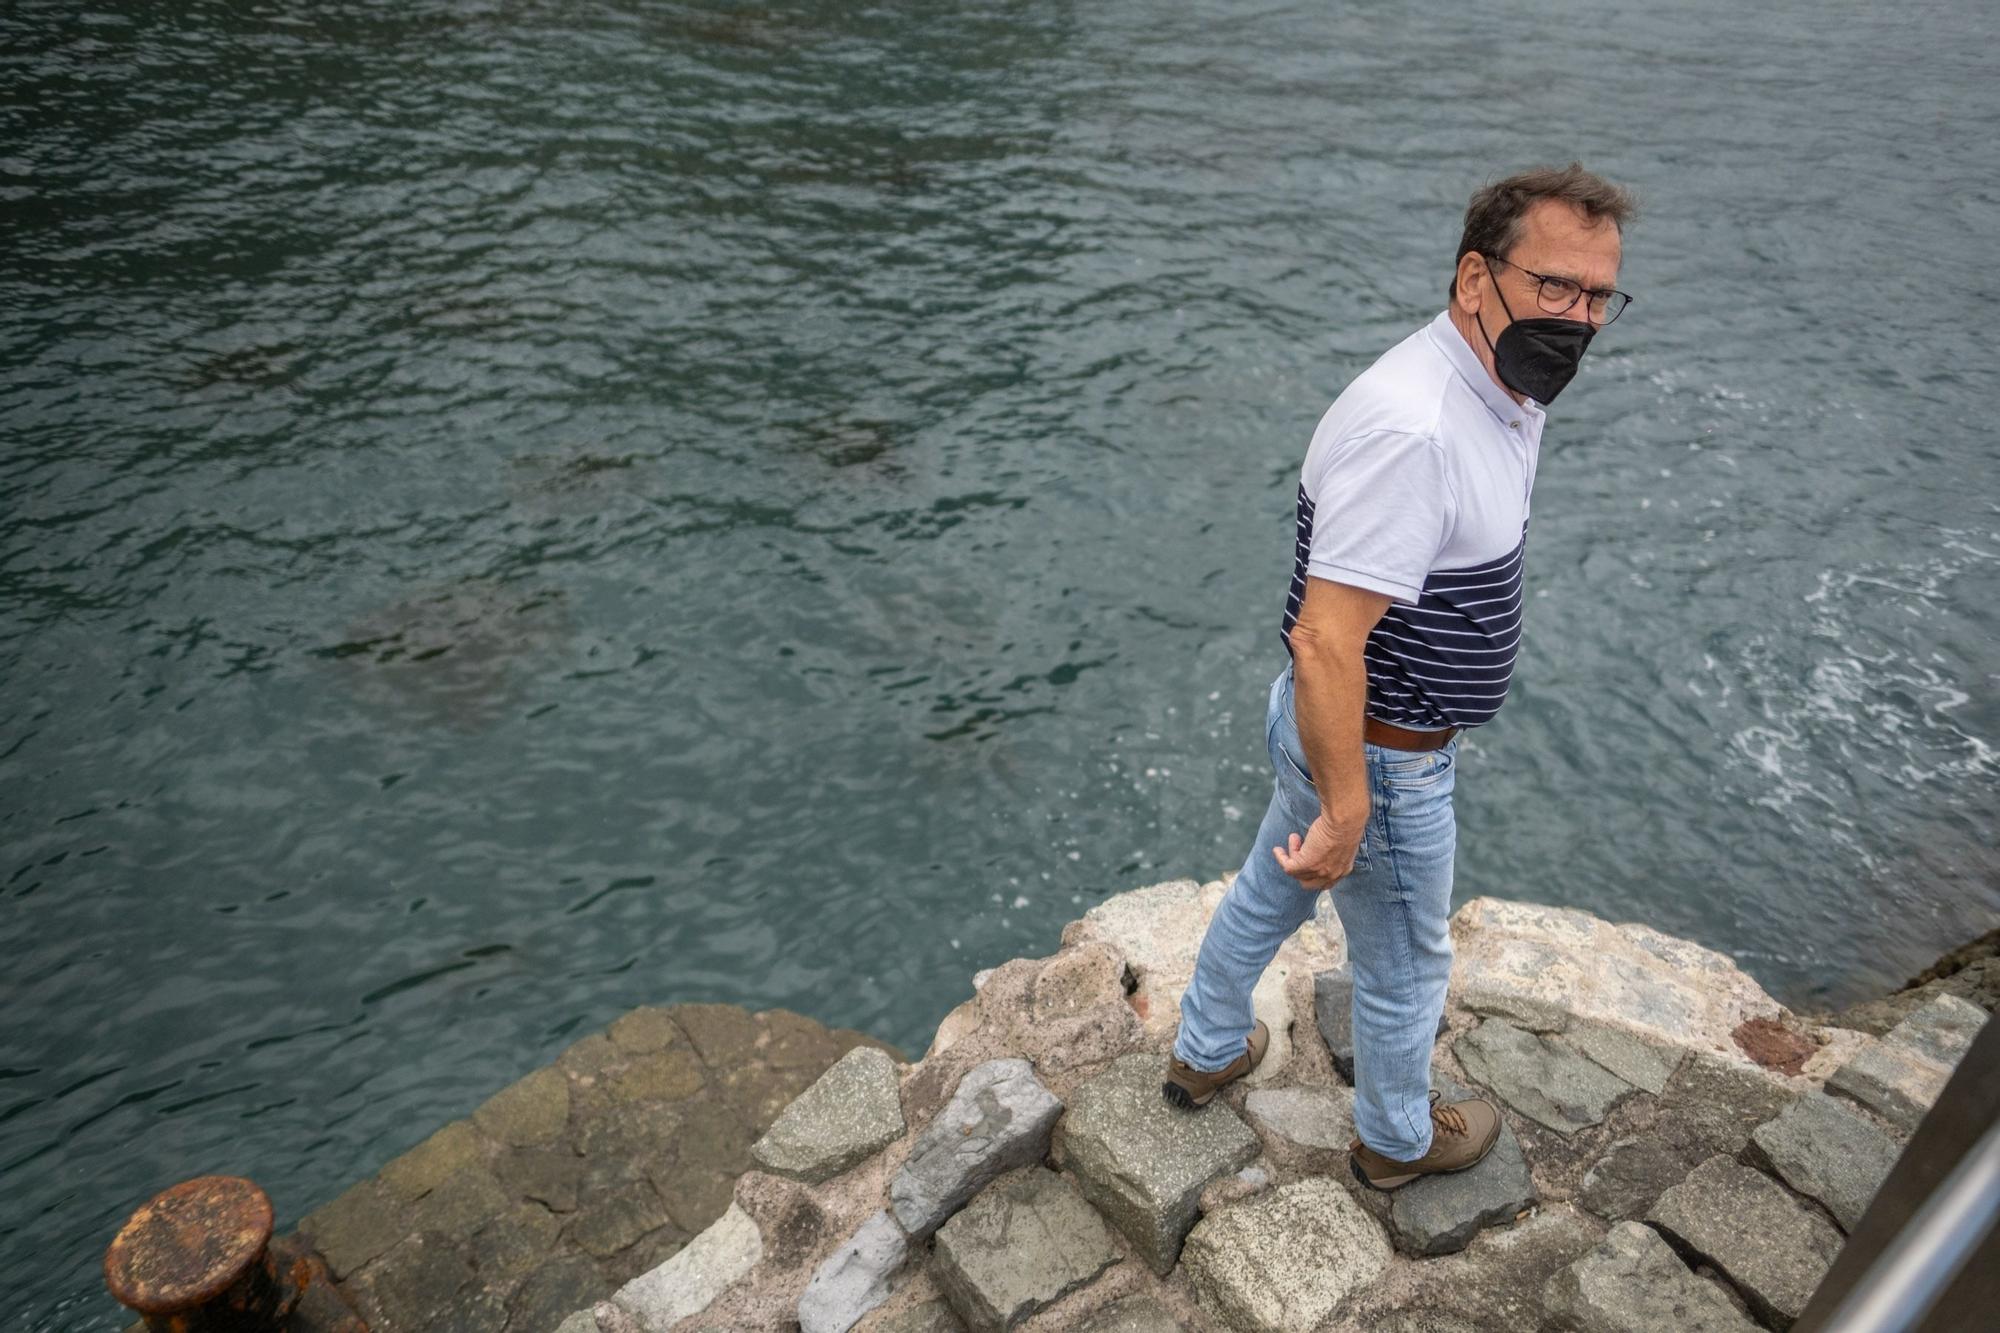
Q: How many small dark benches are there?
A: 0